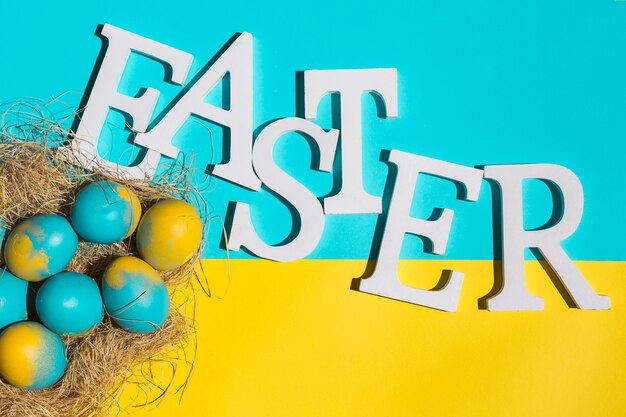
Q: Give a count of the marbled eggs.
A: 5